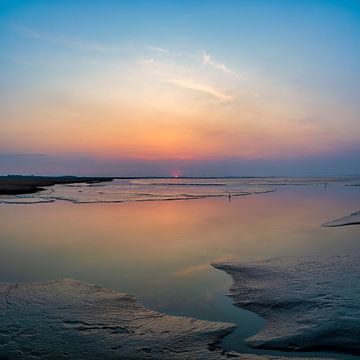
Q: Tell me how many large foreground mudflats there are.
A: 2